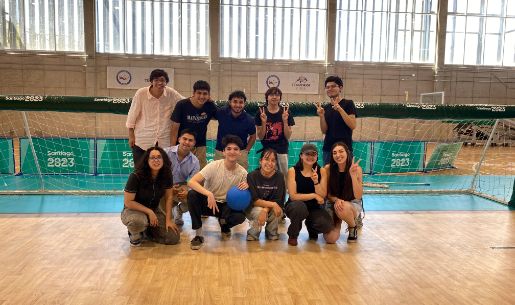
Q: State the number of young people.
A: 11